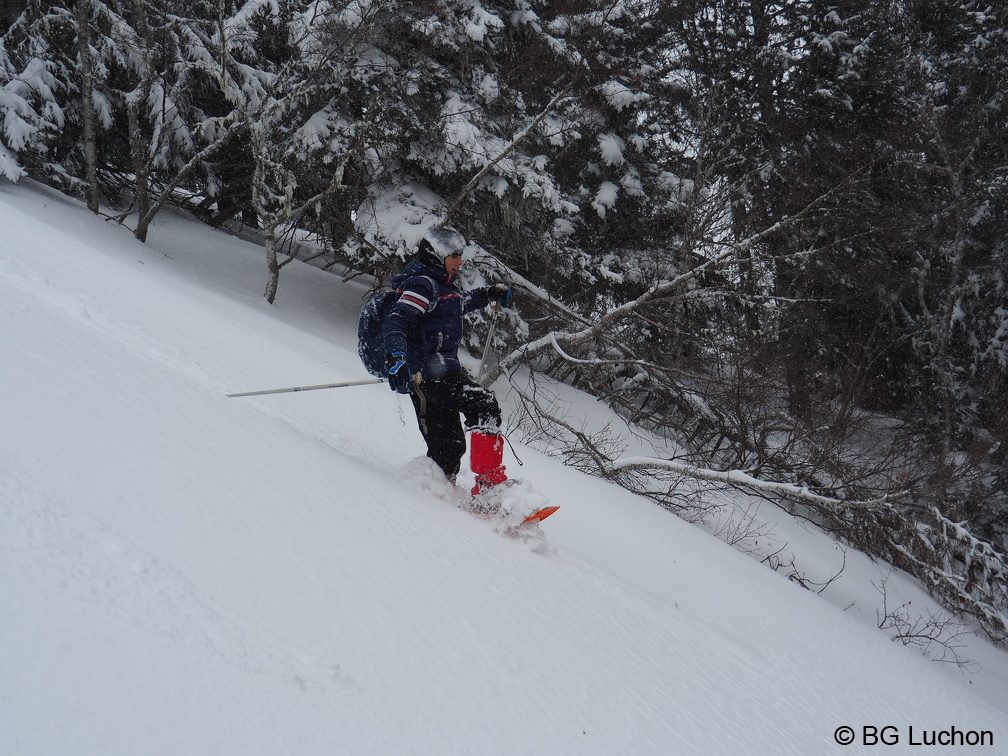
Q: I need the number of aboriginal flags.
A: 0